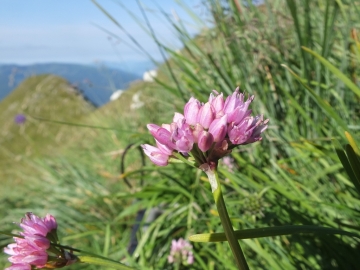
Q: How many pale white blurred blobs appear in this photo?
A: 3